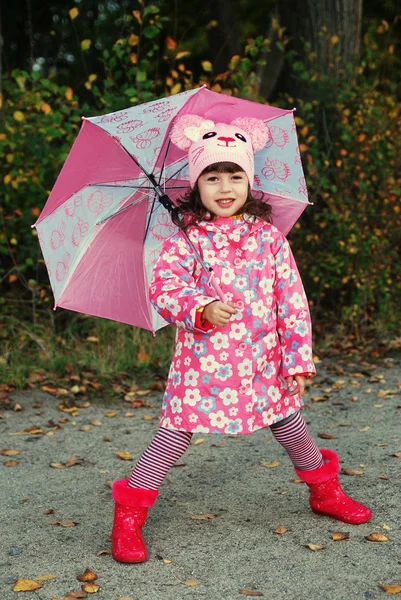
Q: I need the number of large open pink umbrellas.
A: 1